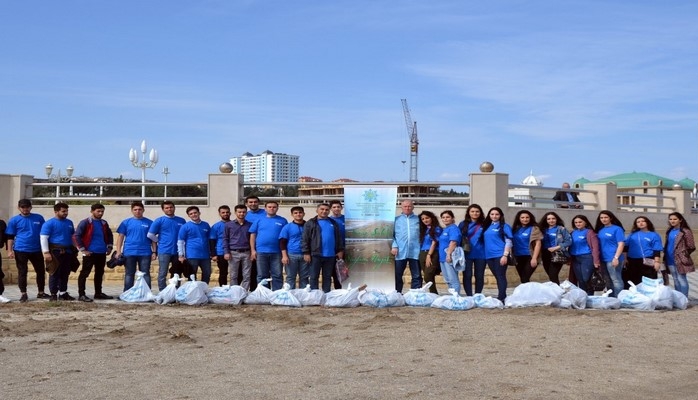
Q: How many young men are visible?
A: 13